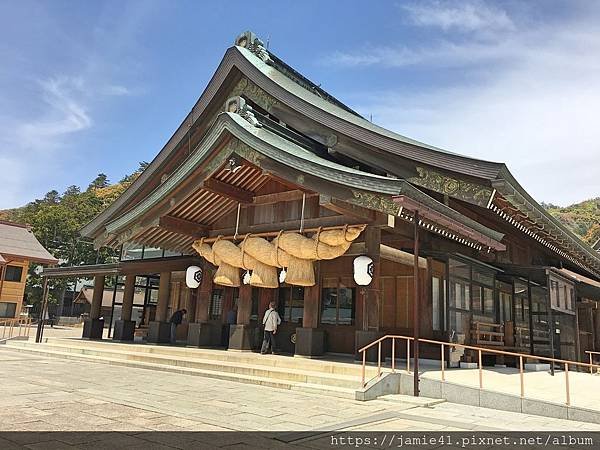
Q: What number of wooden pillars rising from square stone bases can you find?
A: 7